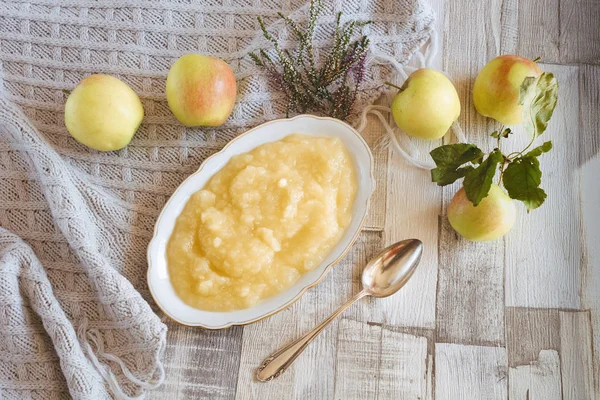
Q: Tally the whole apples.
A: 5